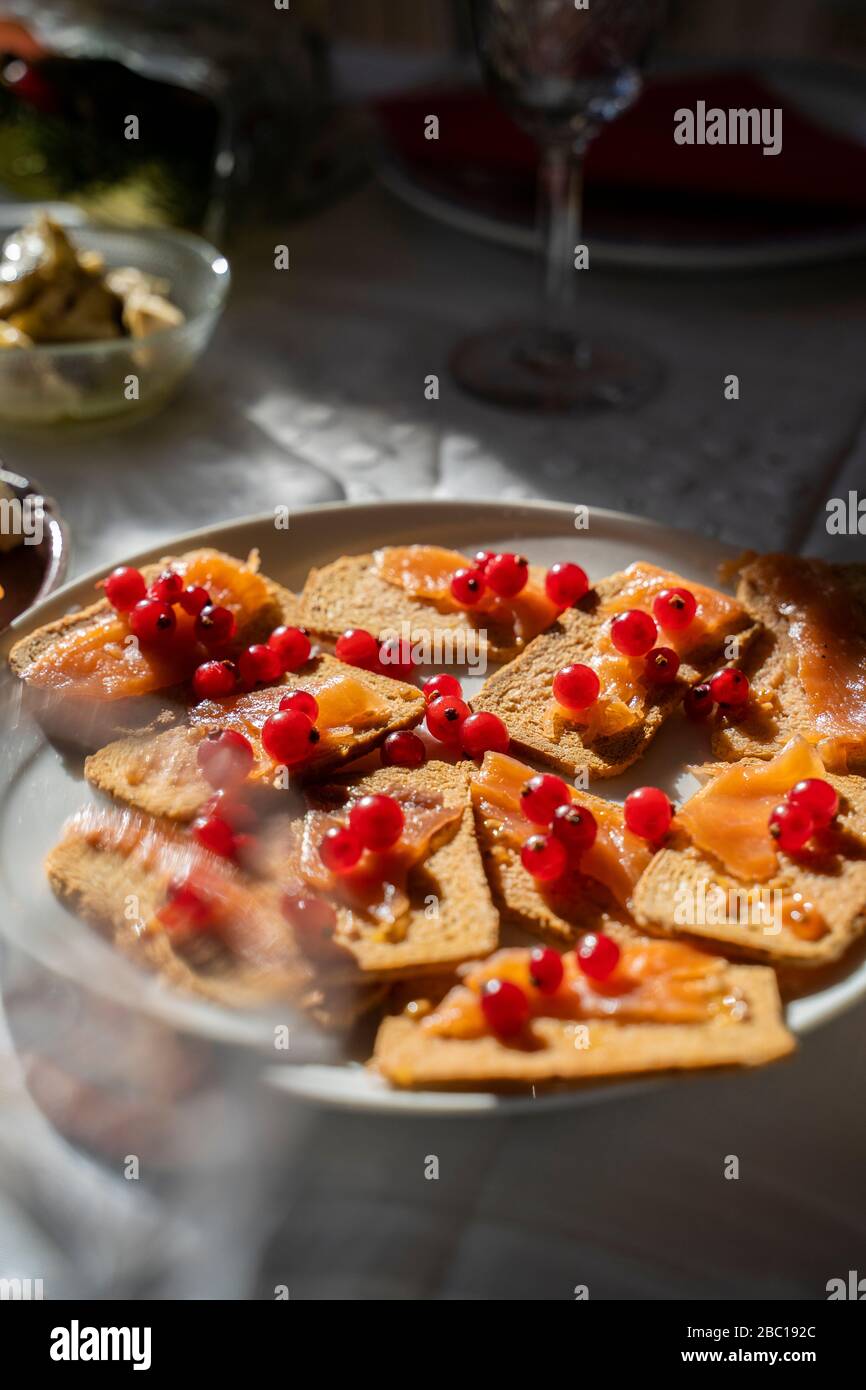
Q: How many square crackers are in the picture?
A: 10